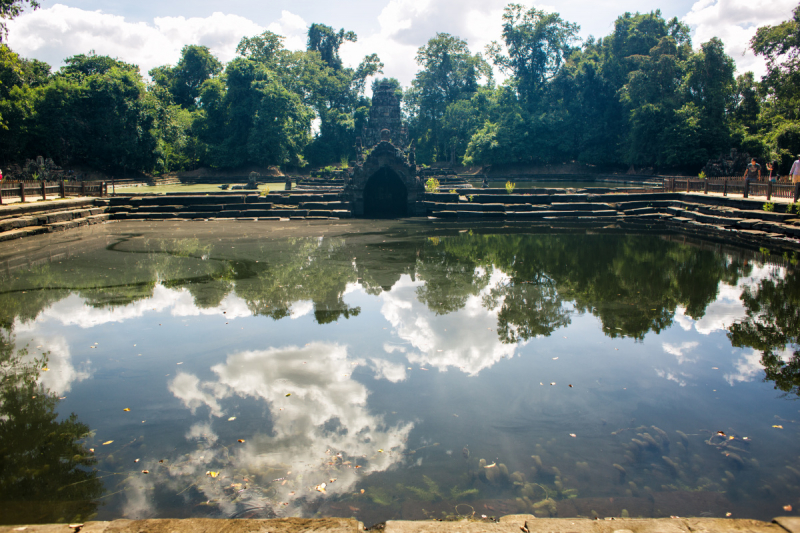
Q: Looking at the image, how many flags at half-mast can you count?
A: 0